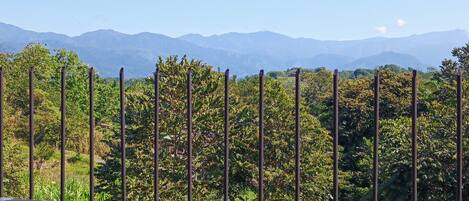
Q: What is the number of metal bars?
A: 14